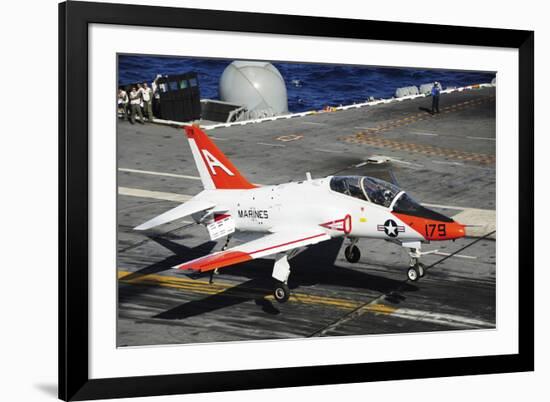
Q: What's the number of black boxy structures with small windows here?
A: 1